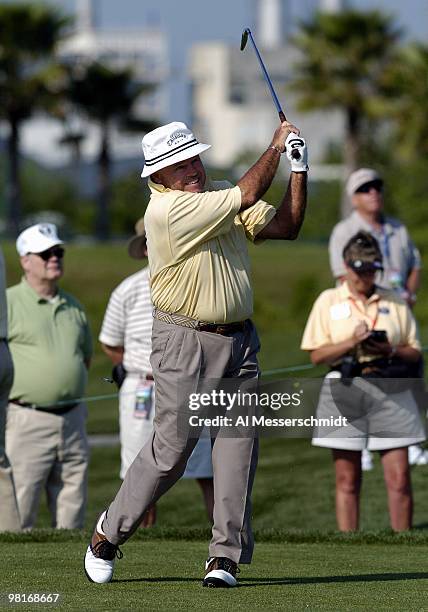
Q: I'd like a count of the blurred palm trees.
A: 4